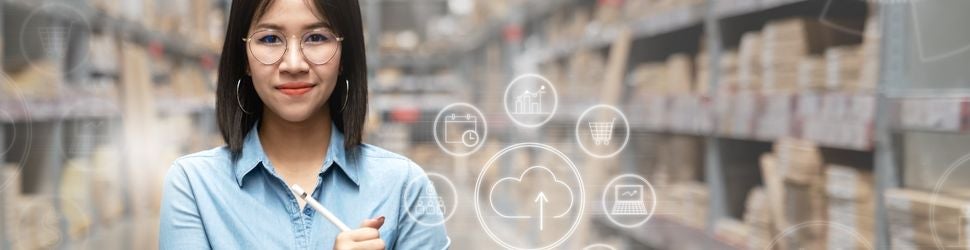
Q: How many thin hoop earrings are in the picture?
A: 2